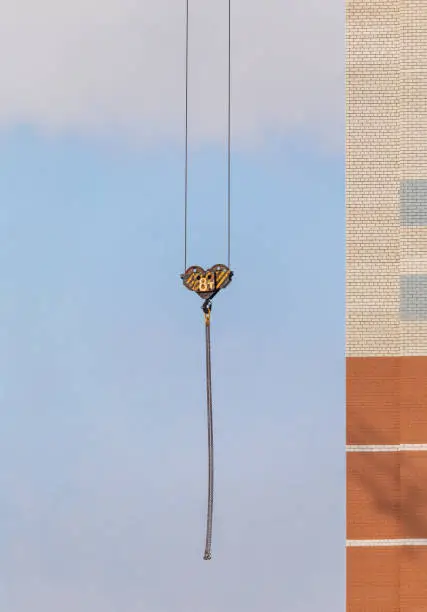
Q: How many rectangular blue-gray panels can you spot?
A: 2